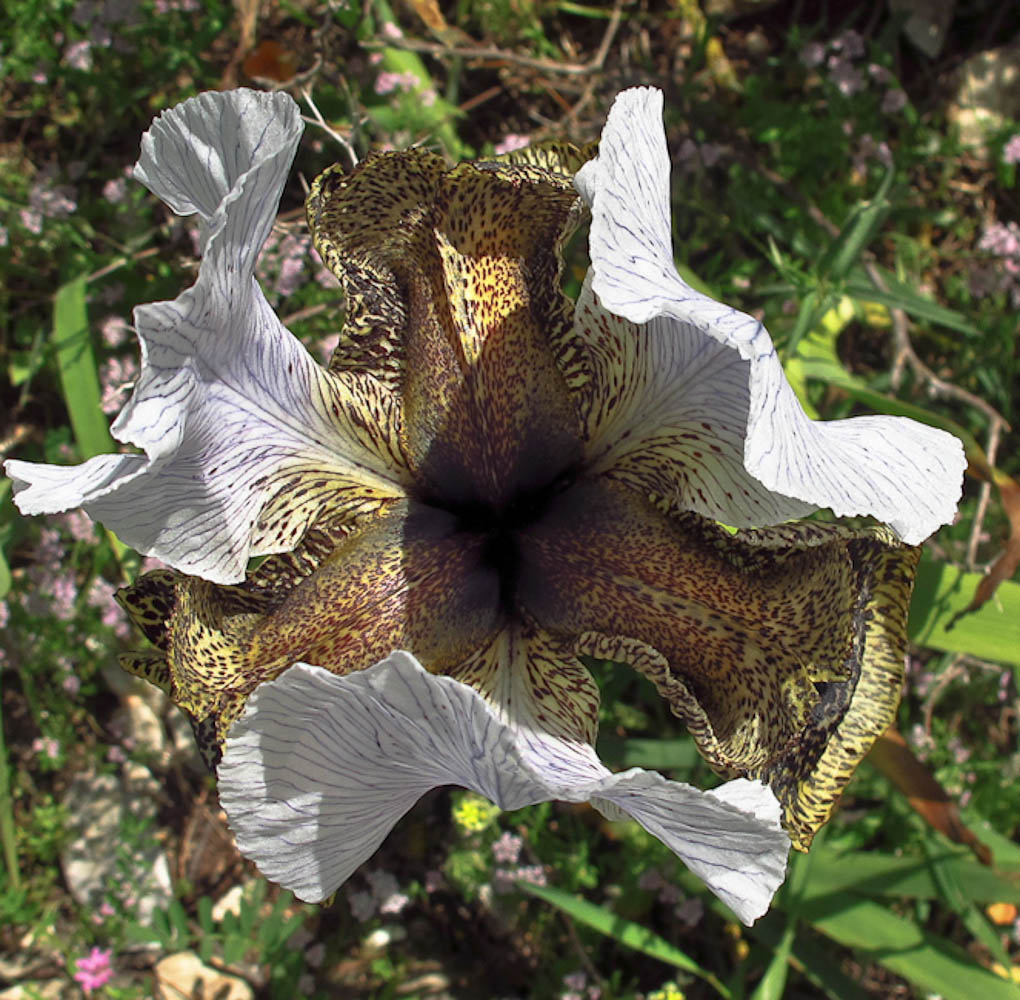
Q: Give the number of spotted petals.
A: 3